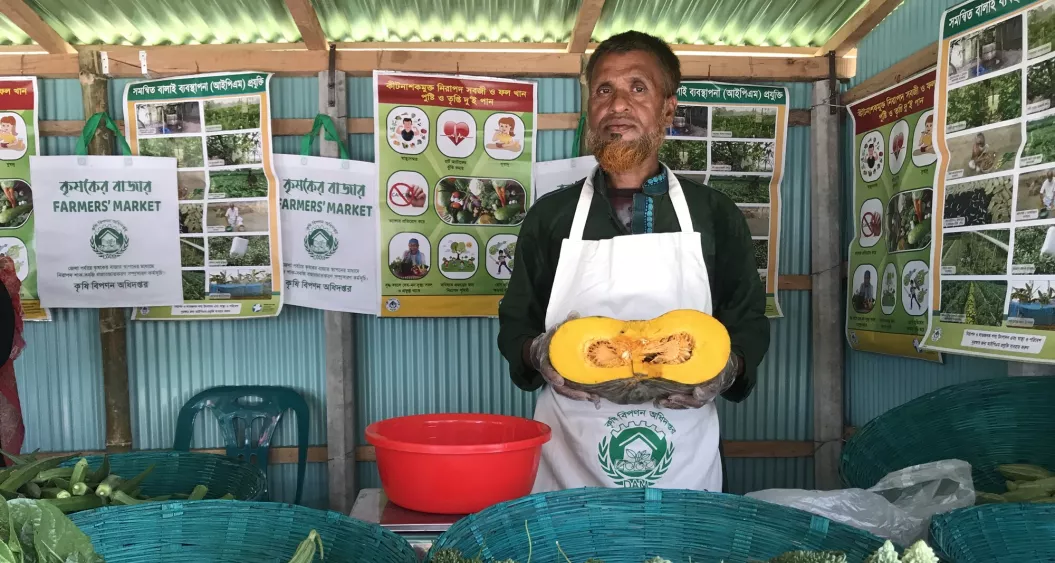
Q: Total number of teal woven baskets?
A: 5